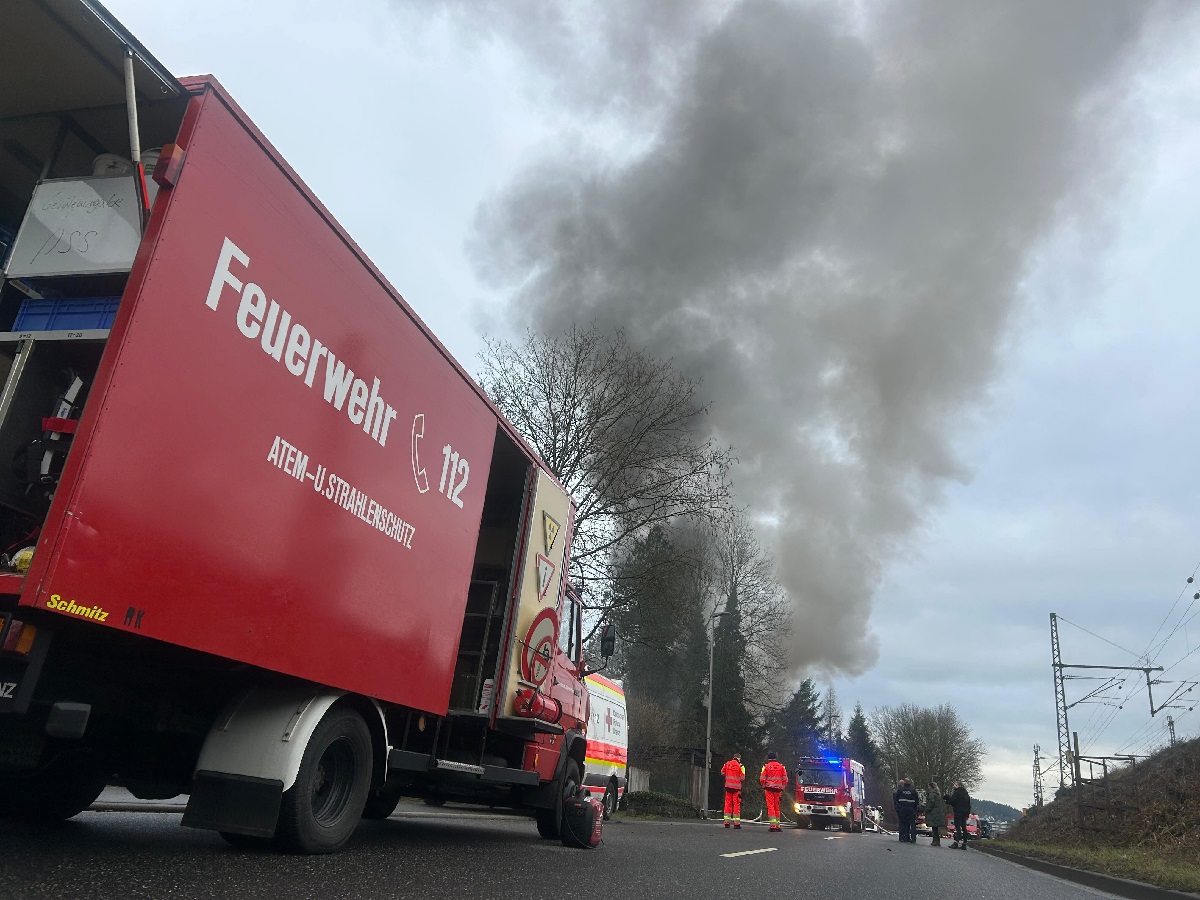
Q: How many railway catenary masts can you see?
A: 3